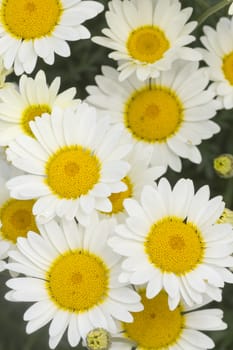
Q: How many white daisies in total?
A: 11